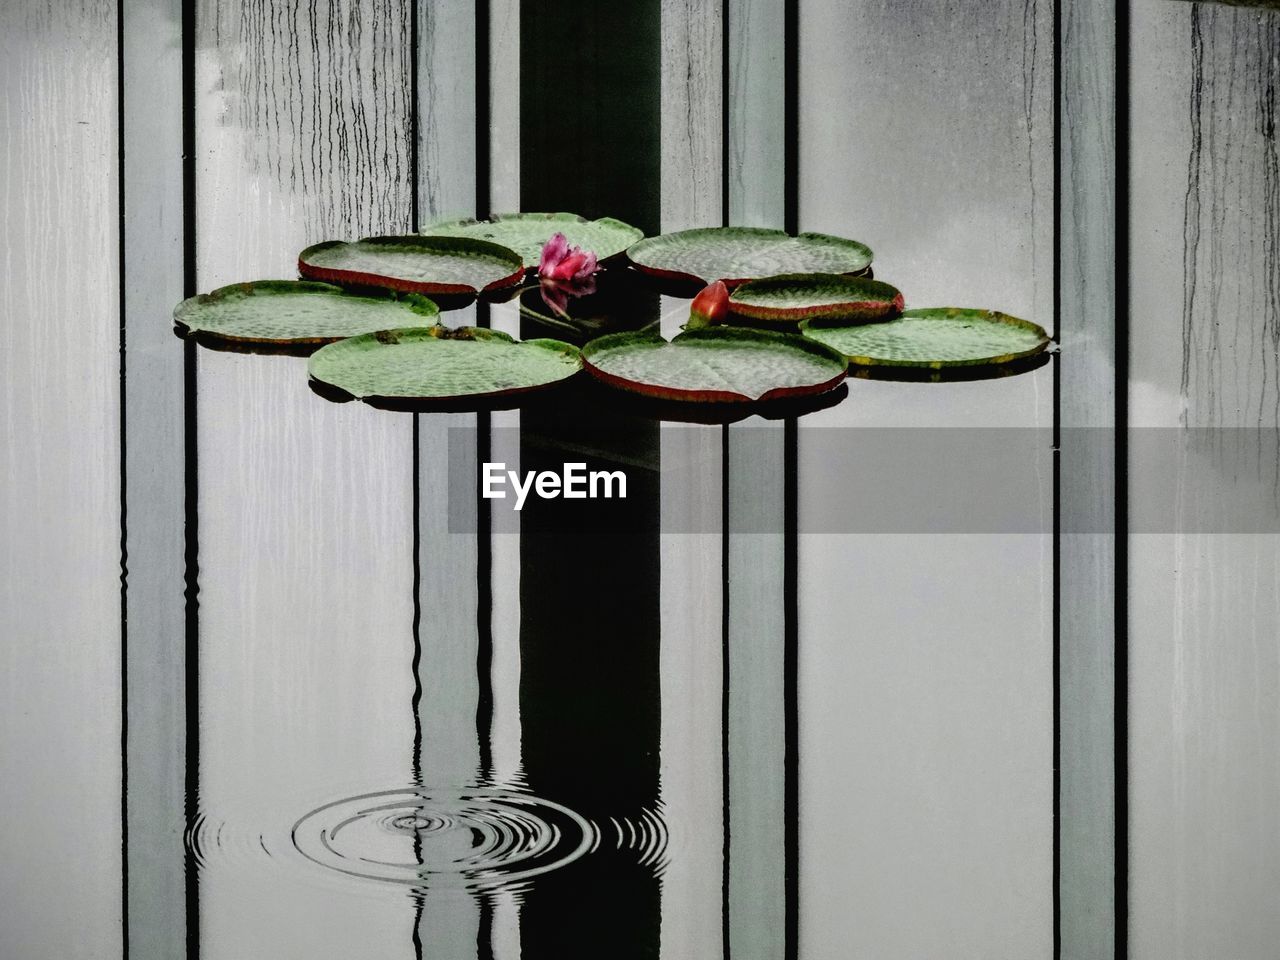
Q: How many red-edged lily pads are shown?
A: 4